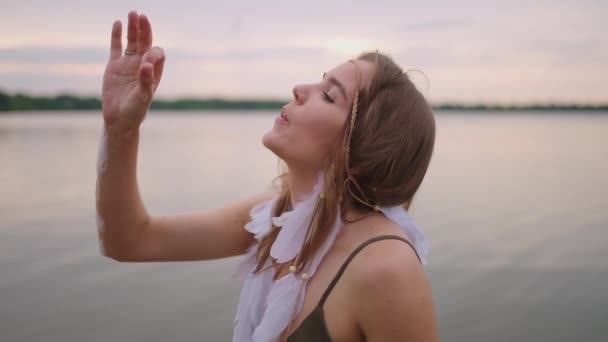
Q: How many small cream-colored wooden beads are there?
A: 4